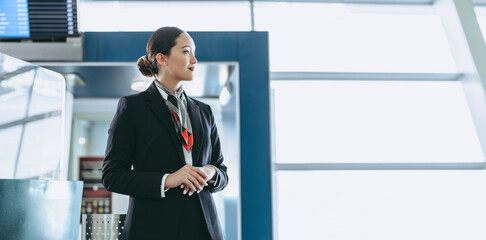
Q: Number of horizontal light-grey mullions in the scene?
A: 2